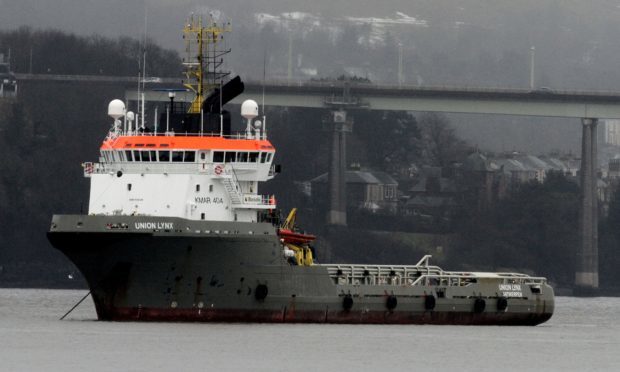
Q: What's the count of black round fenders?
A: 6